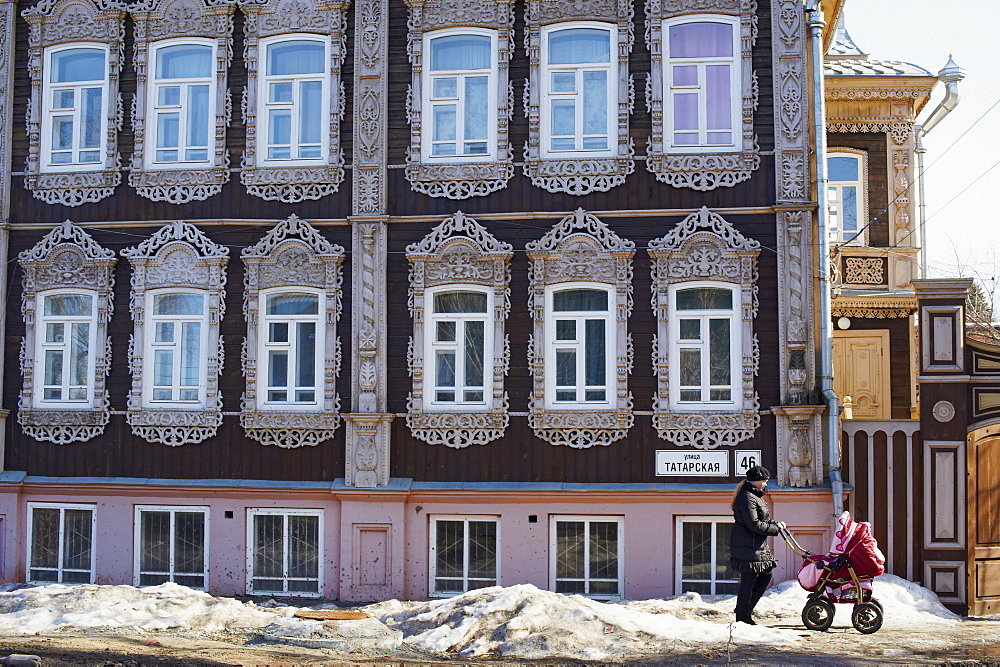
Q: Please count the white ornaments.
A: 12